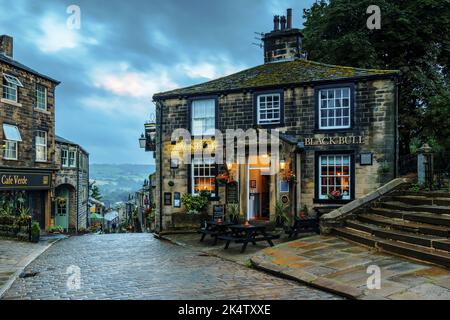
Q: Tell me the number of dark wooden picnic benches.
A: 3